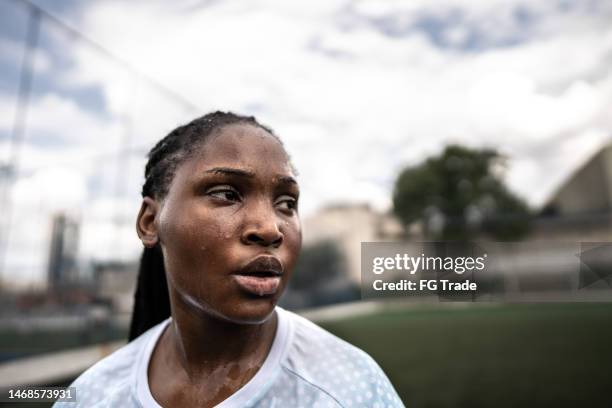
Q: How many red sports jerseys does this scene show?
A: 0